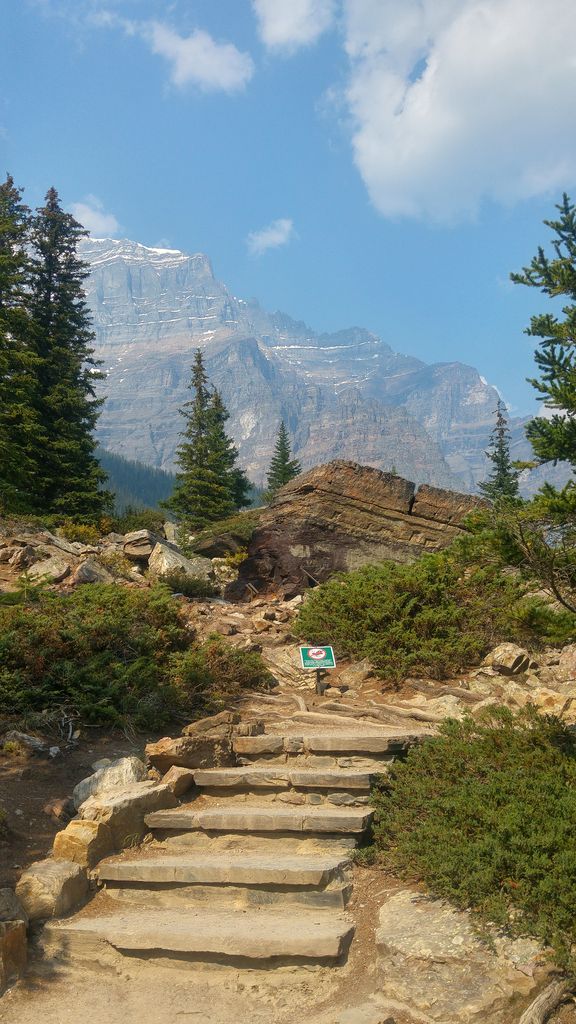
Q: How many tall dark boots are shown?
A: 0